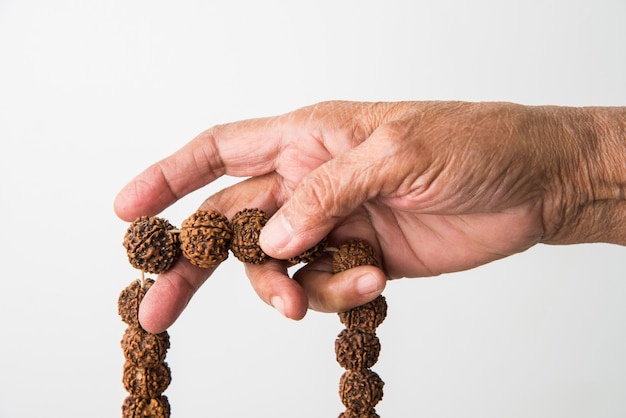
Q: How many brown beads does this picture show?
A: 13